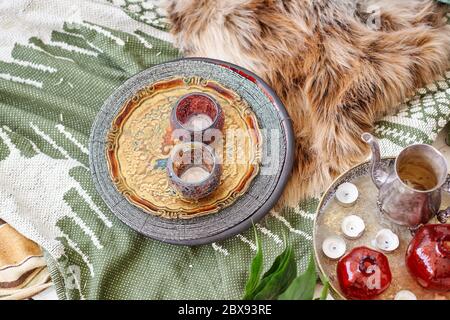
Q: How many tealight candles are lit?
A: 0